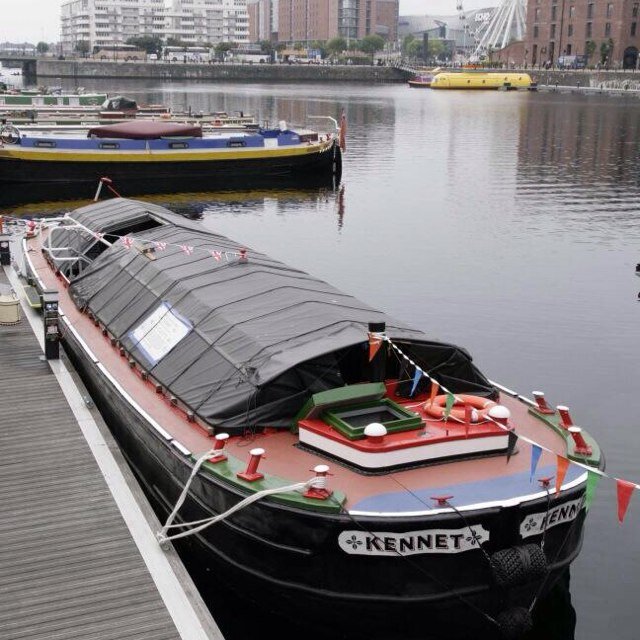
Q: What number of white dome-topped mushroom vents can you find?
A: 2